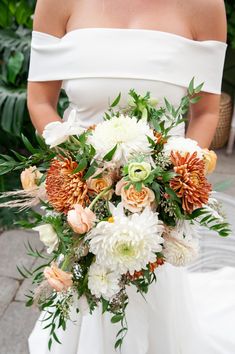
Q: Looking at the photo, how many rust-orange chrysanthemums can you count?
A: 2